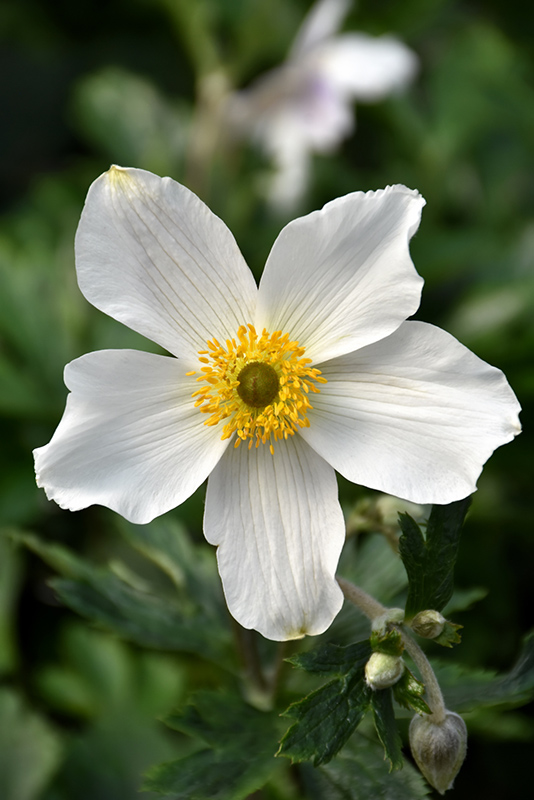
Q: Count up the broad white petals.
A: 5